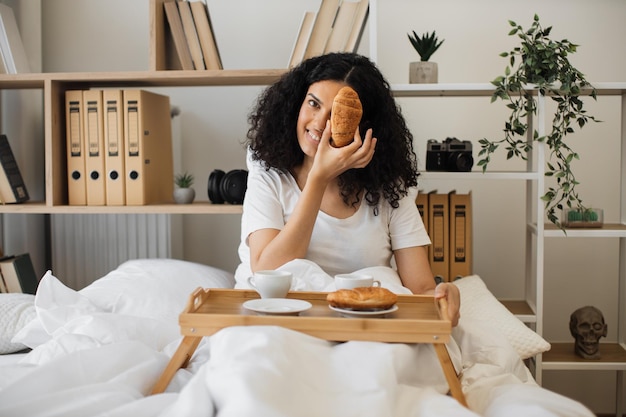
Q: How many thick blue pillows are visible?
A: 0